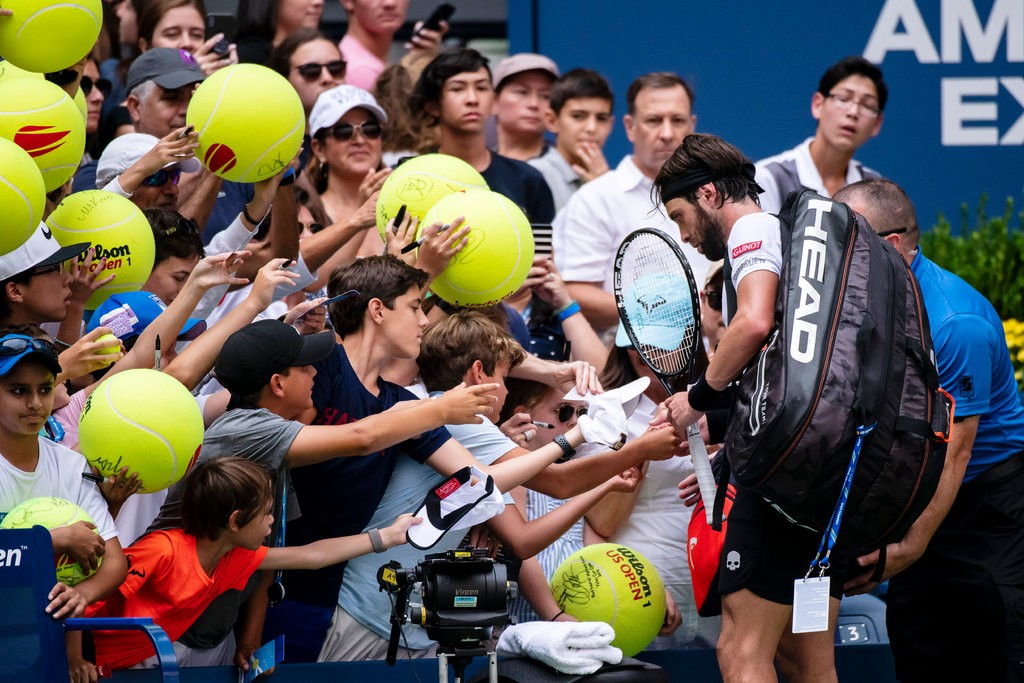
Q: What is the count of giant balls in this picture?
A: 11